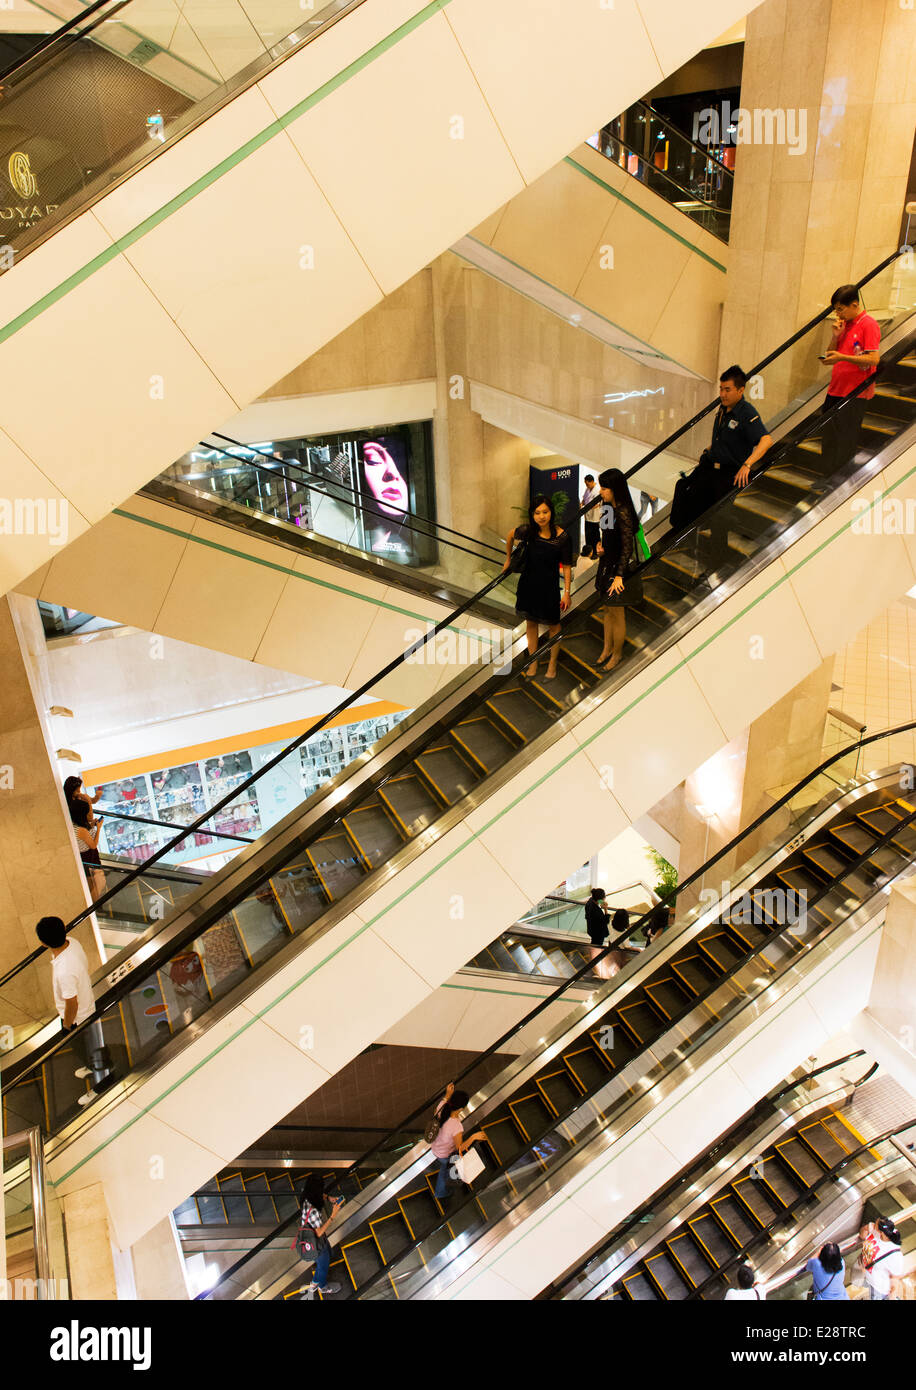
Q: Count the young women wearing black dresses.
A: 2